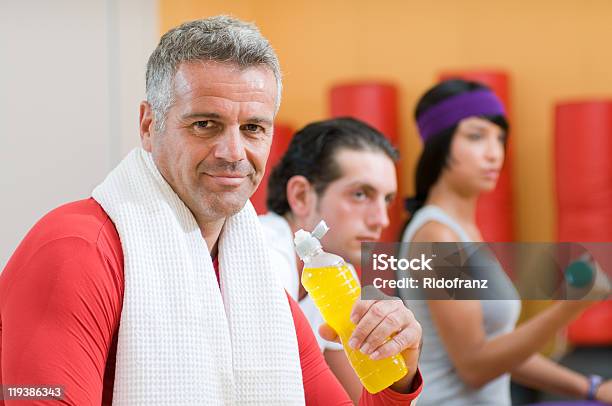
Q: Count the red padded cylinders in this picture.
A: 4